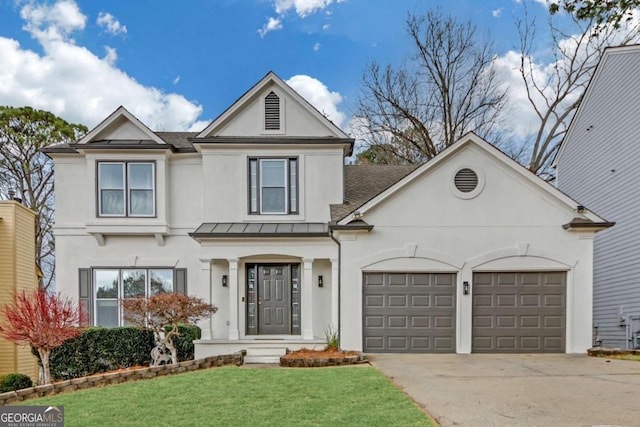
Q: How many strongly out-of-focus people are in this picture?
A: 0